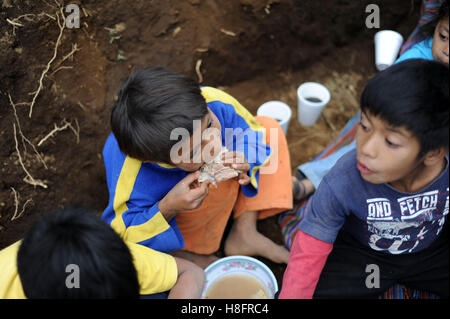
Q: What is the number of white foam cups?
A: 3